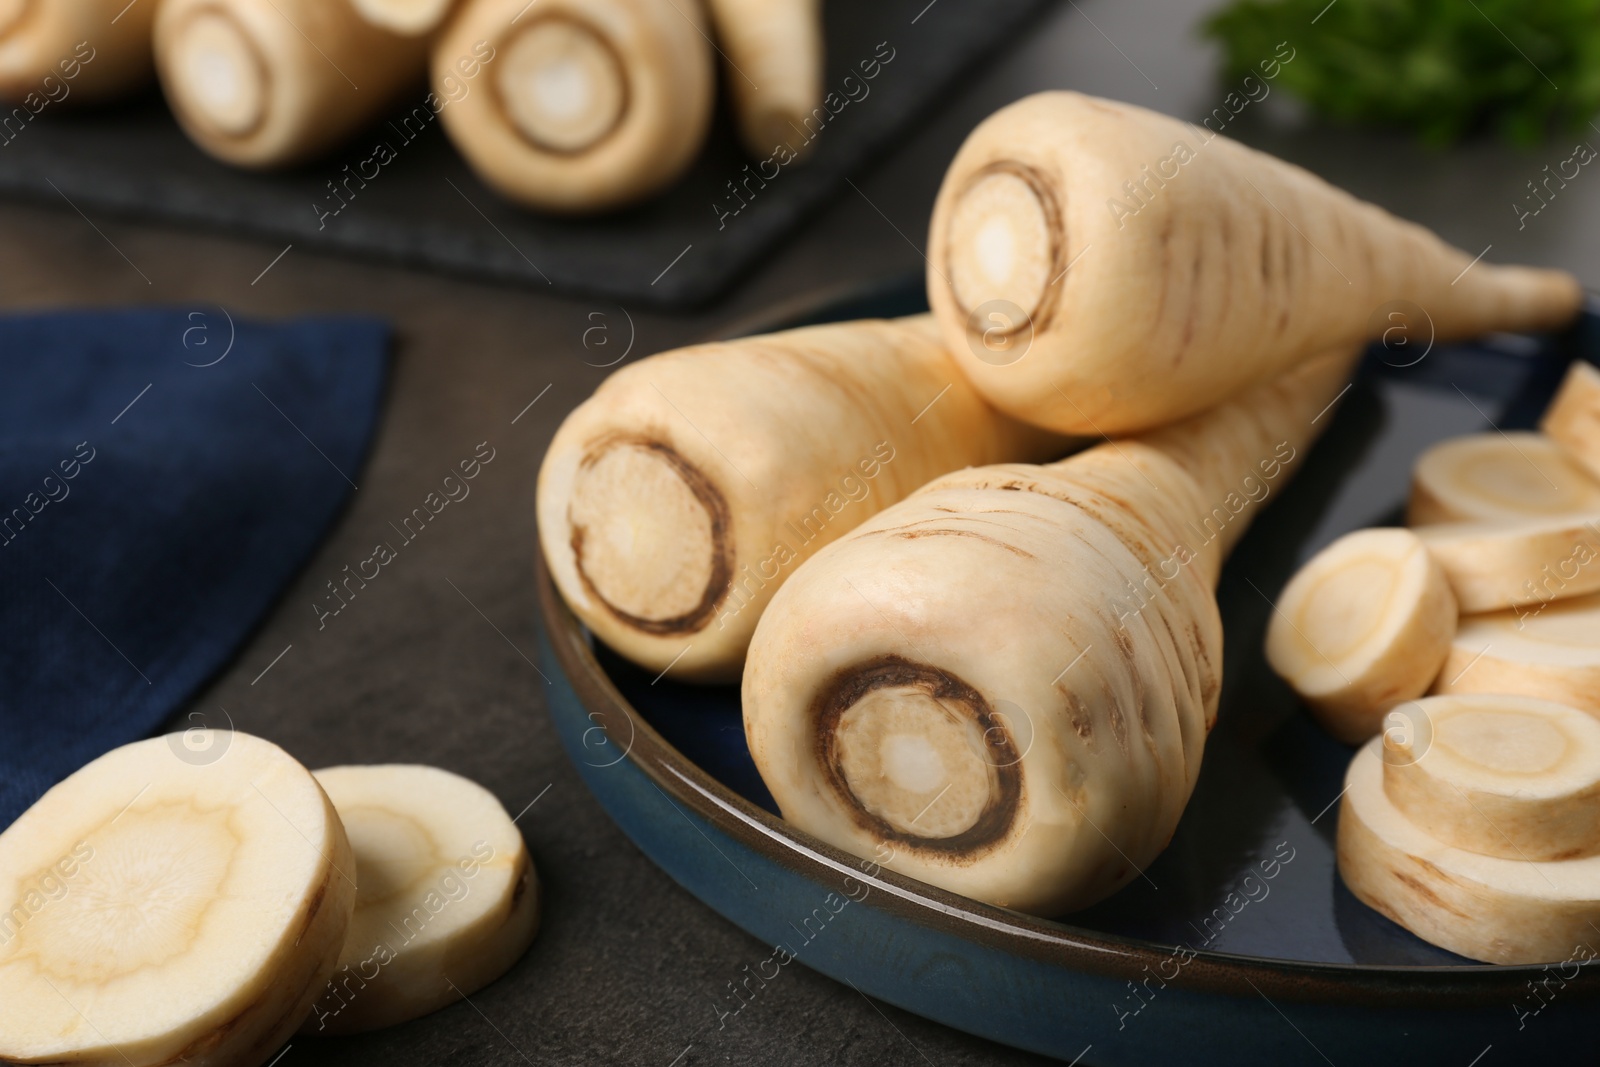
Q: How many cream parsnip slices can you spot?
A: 9